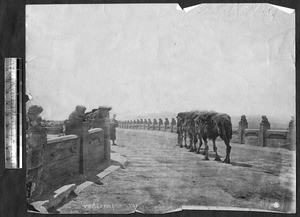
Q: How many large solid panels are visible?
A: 2